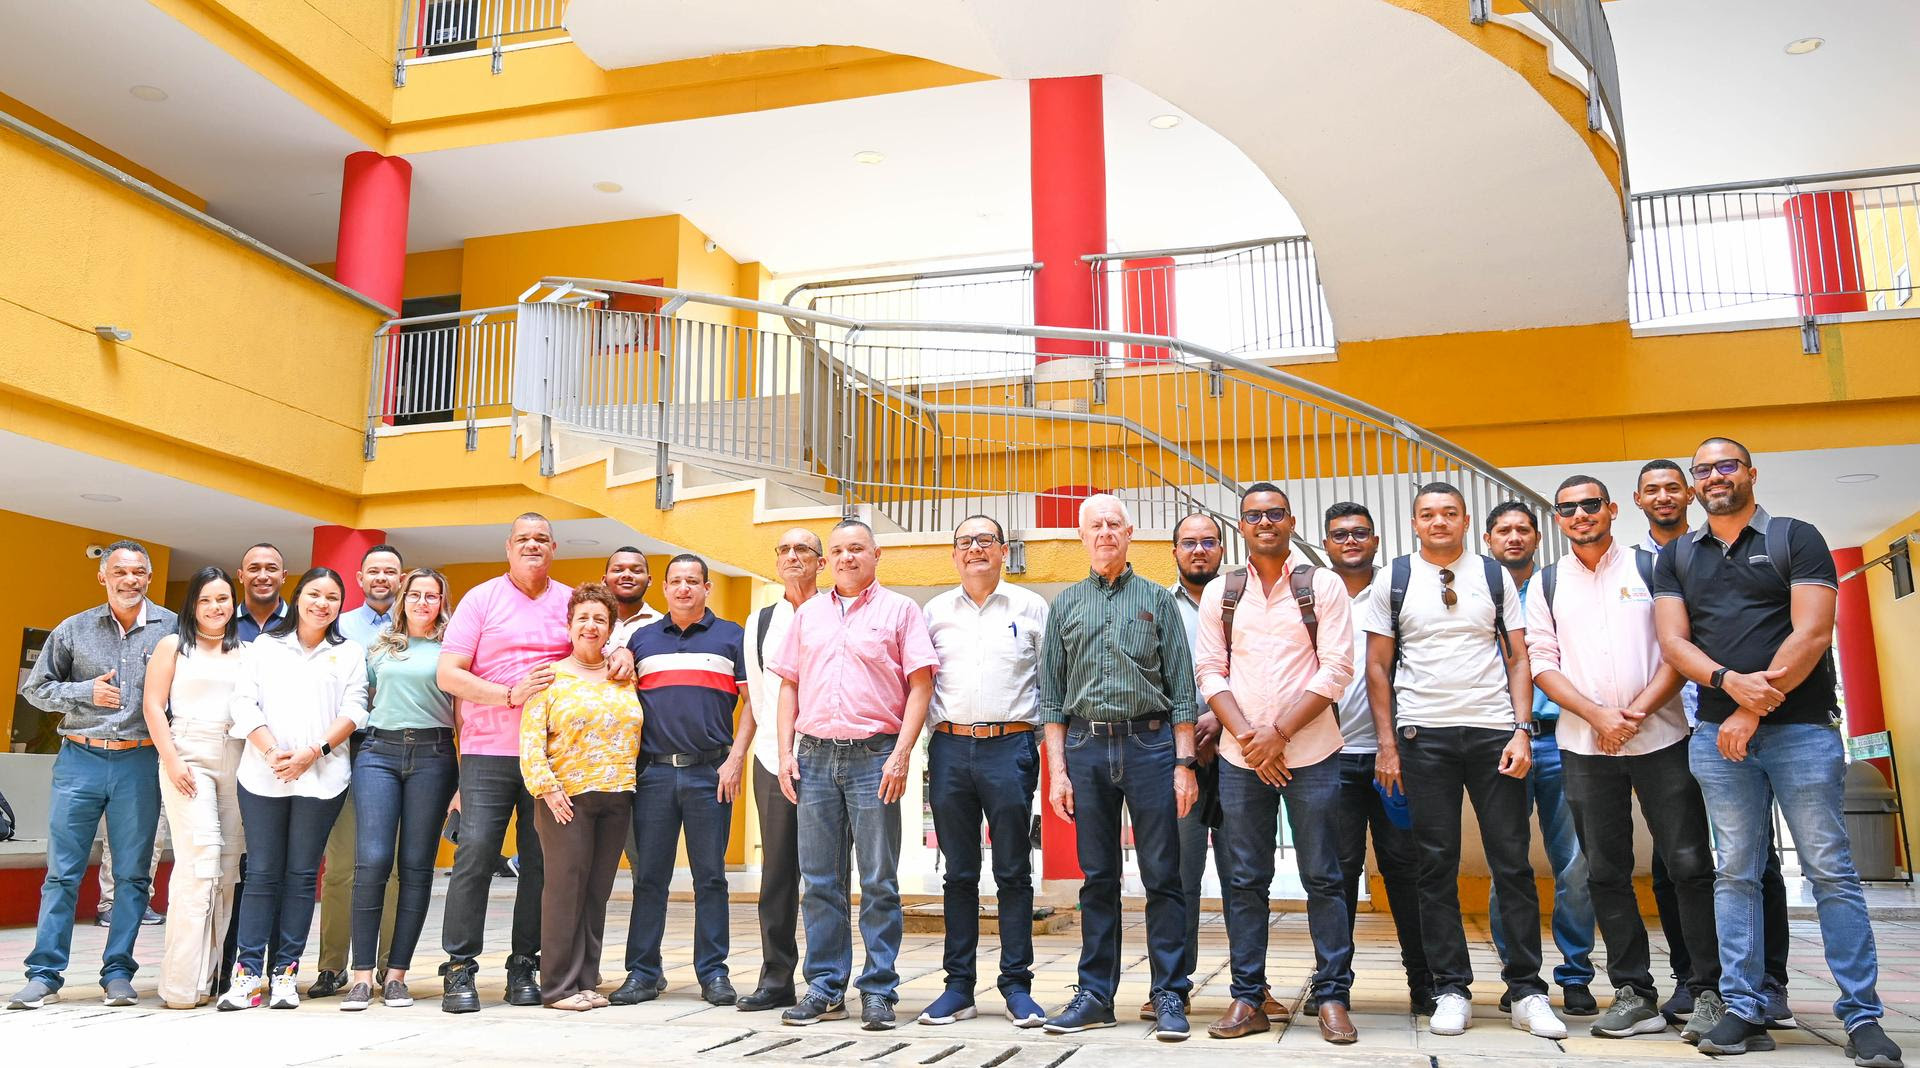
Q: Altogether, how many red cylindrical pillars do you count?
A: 7